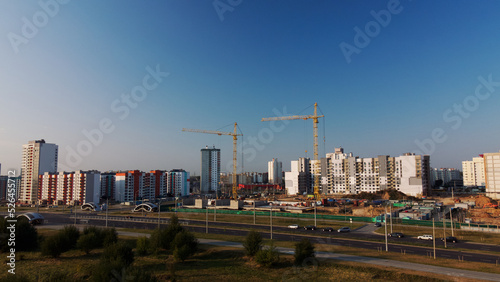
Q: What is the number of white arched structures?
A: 3